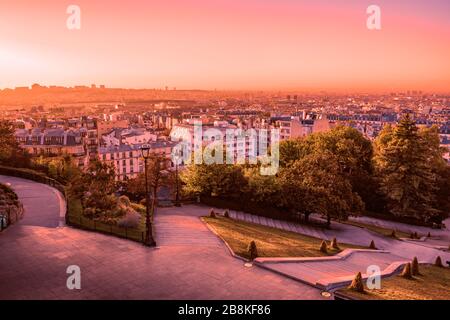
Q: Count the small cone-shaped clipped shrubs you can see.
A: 14